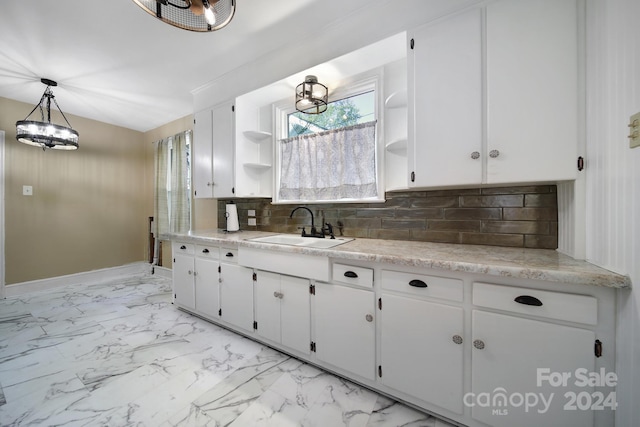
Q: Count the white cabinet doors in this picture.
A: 12